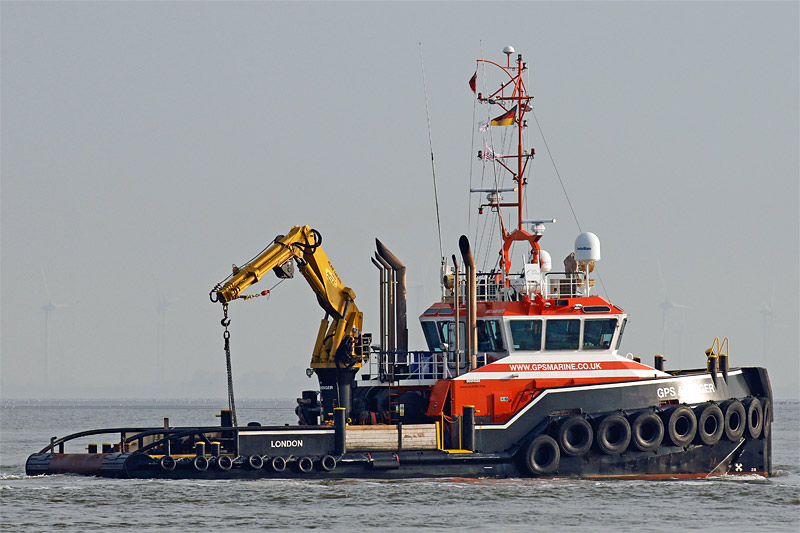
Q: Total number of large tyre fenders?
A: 9